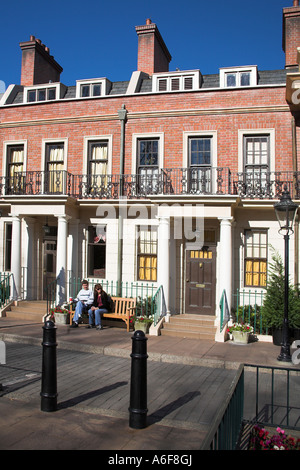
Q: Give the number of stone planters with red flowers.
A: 3